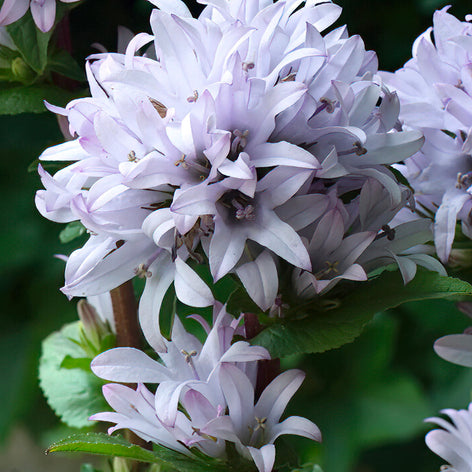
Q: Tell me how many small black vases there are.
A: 0